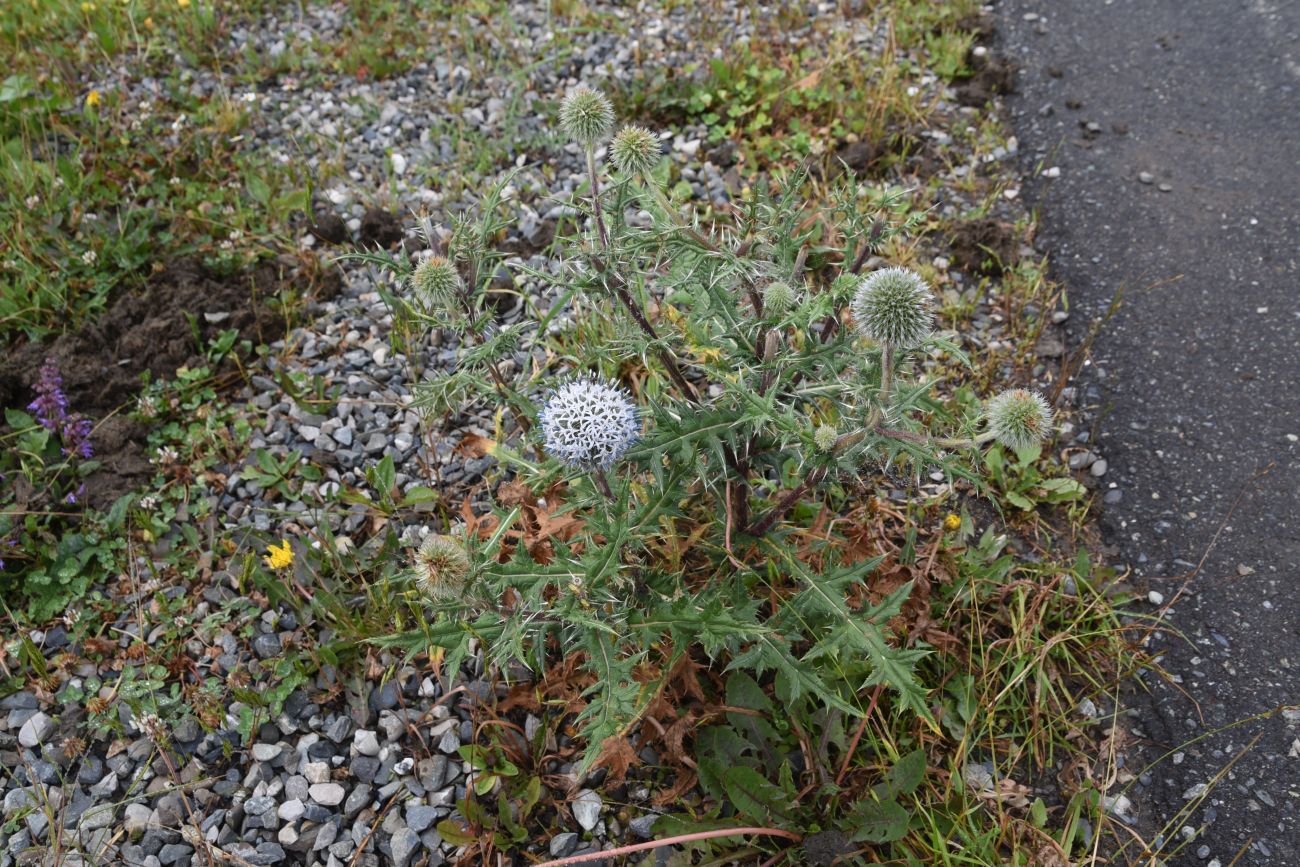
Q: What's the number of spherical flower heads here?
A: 9